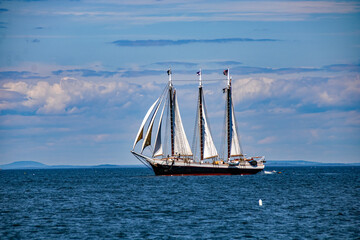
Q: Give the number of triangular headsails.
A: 3